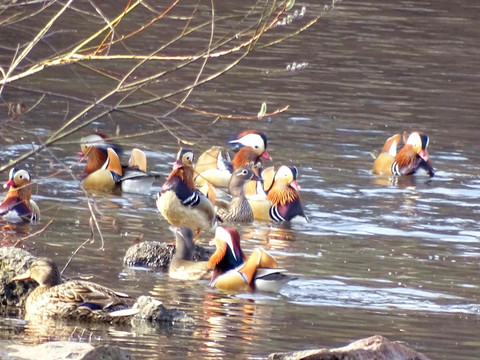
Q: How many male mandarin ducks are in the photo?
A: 7